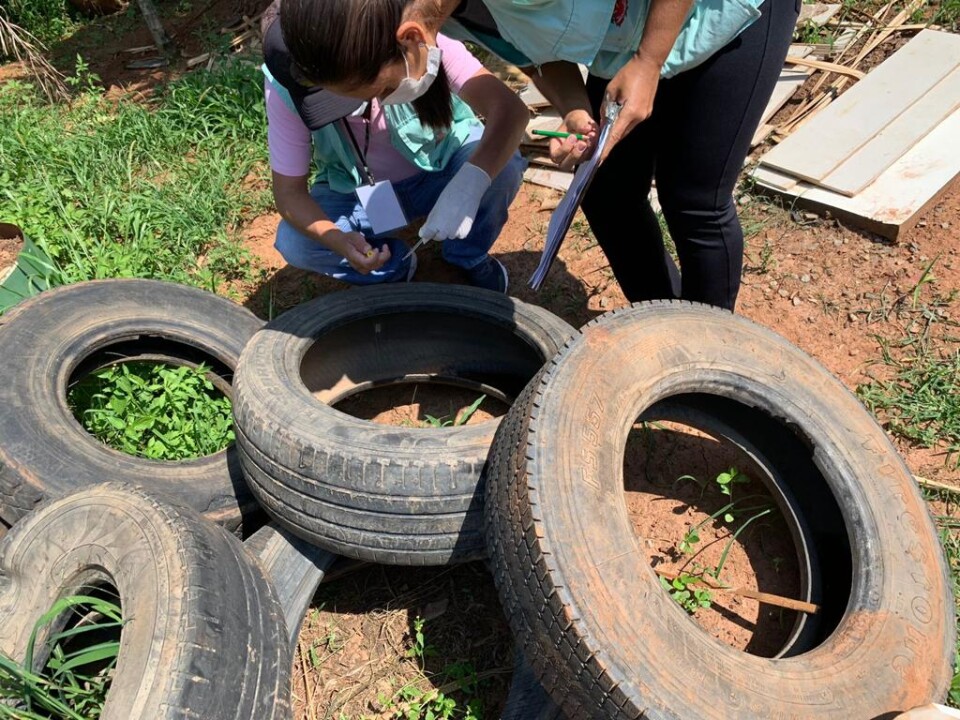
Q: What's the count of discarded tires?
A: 5